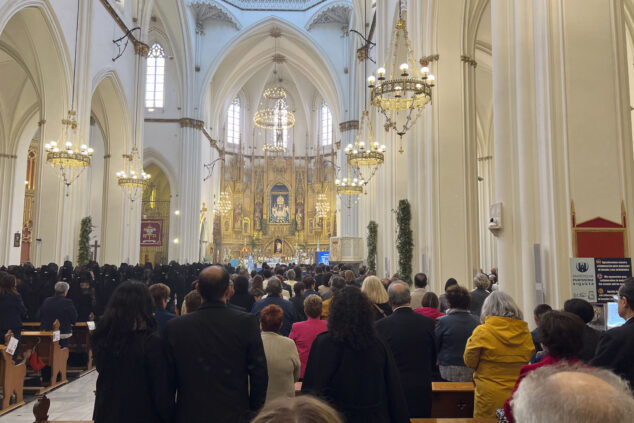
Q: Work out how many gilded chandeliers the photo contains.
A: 8